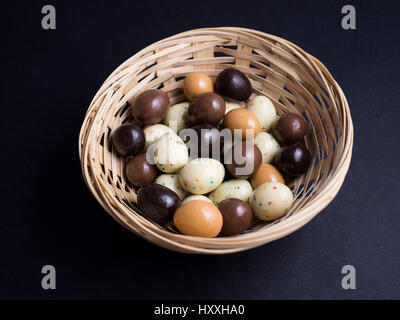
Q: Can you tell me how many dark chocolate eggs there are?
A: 5